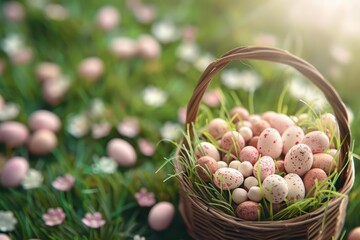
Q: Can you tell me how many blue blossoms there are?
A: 0